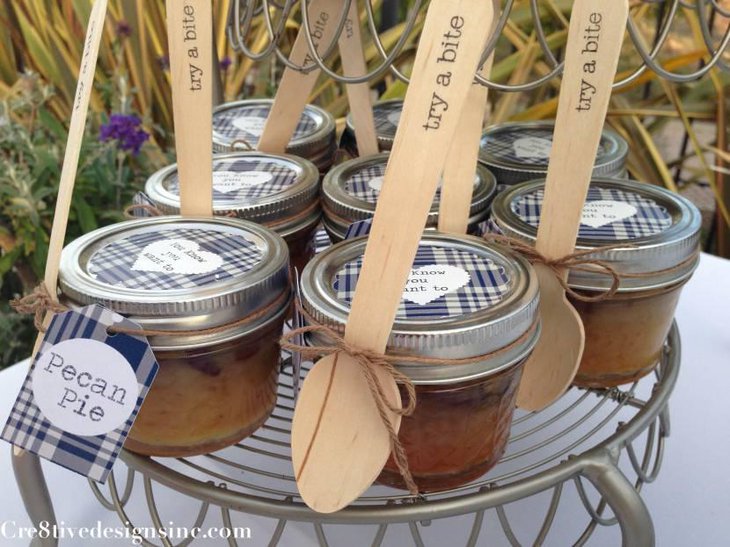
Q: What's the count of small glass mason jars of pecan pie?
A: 8